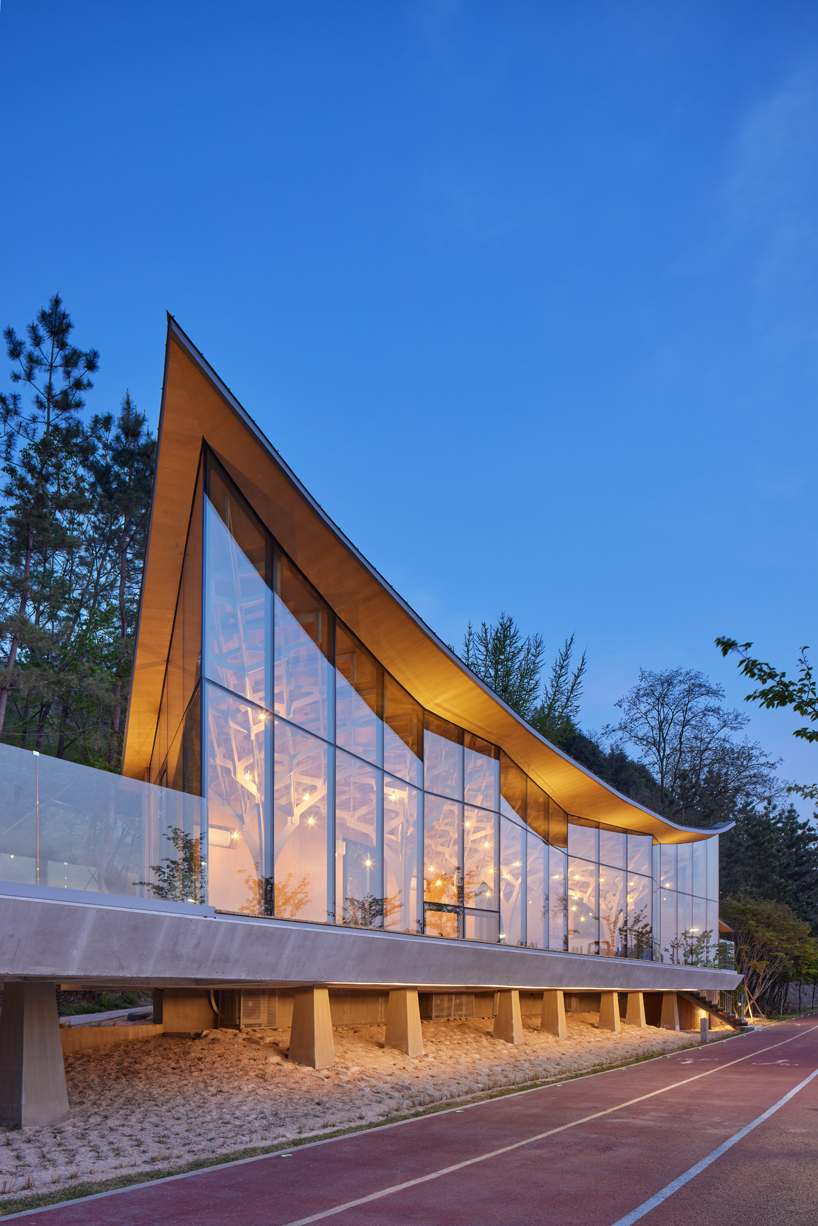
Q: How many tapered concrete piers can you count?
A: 8